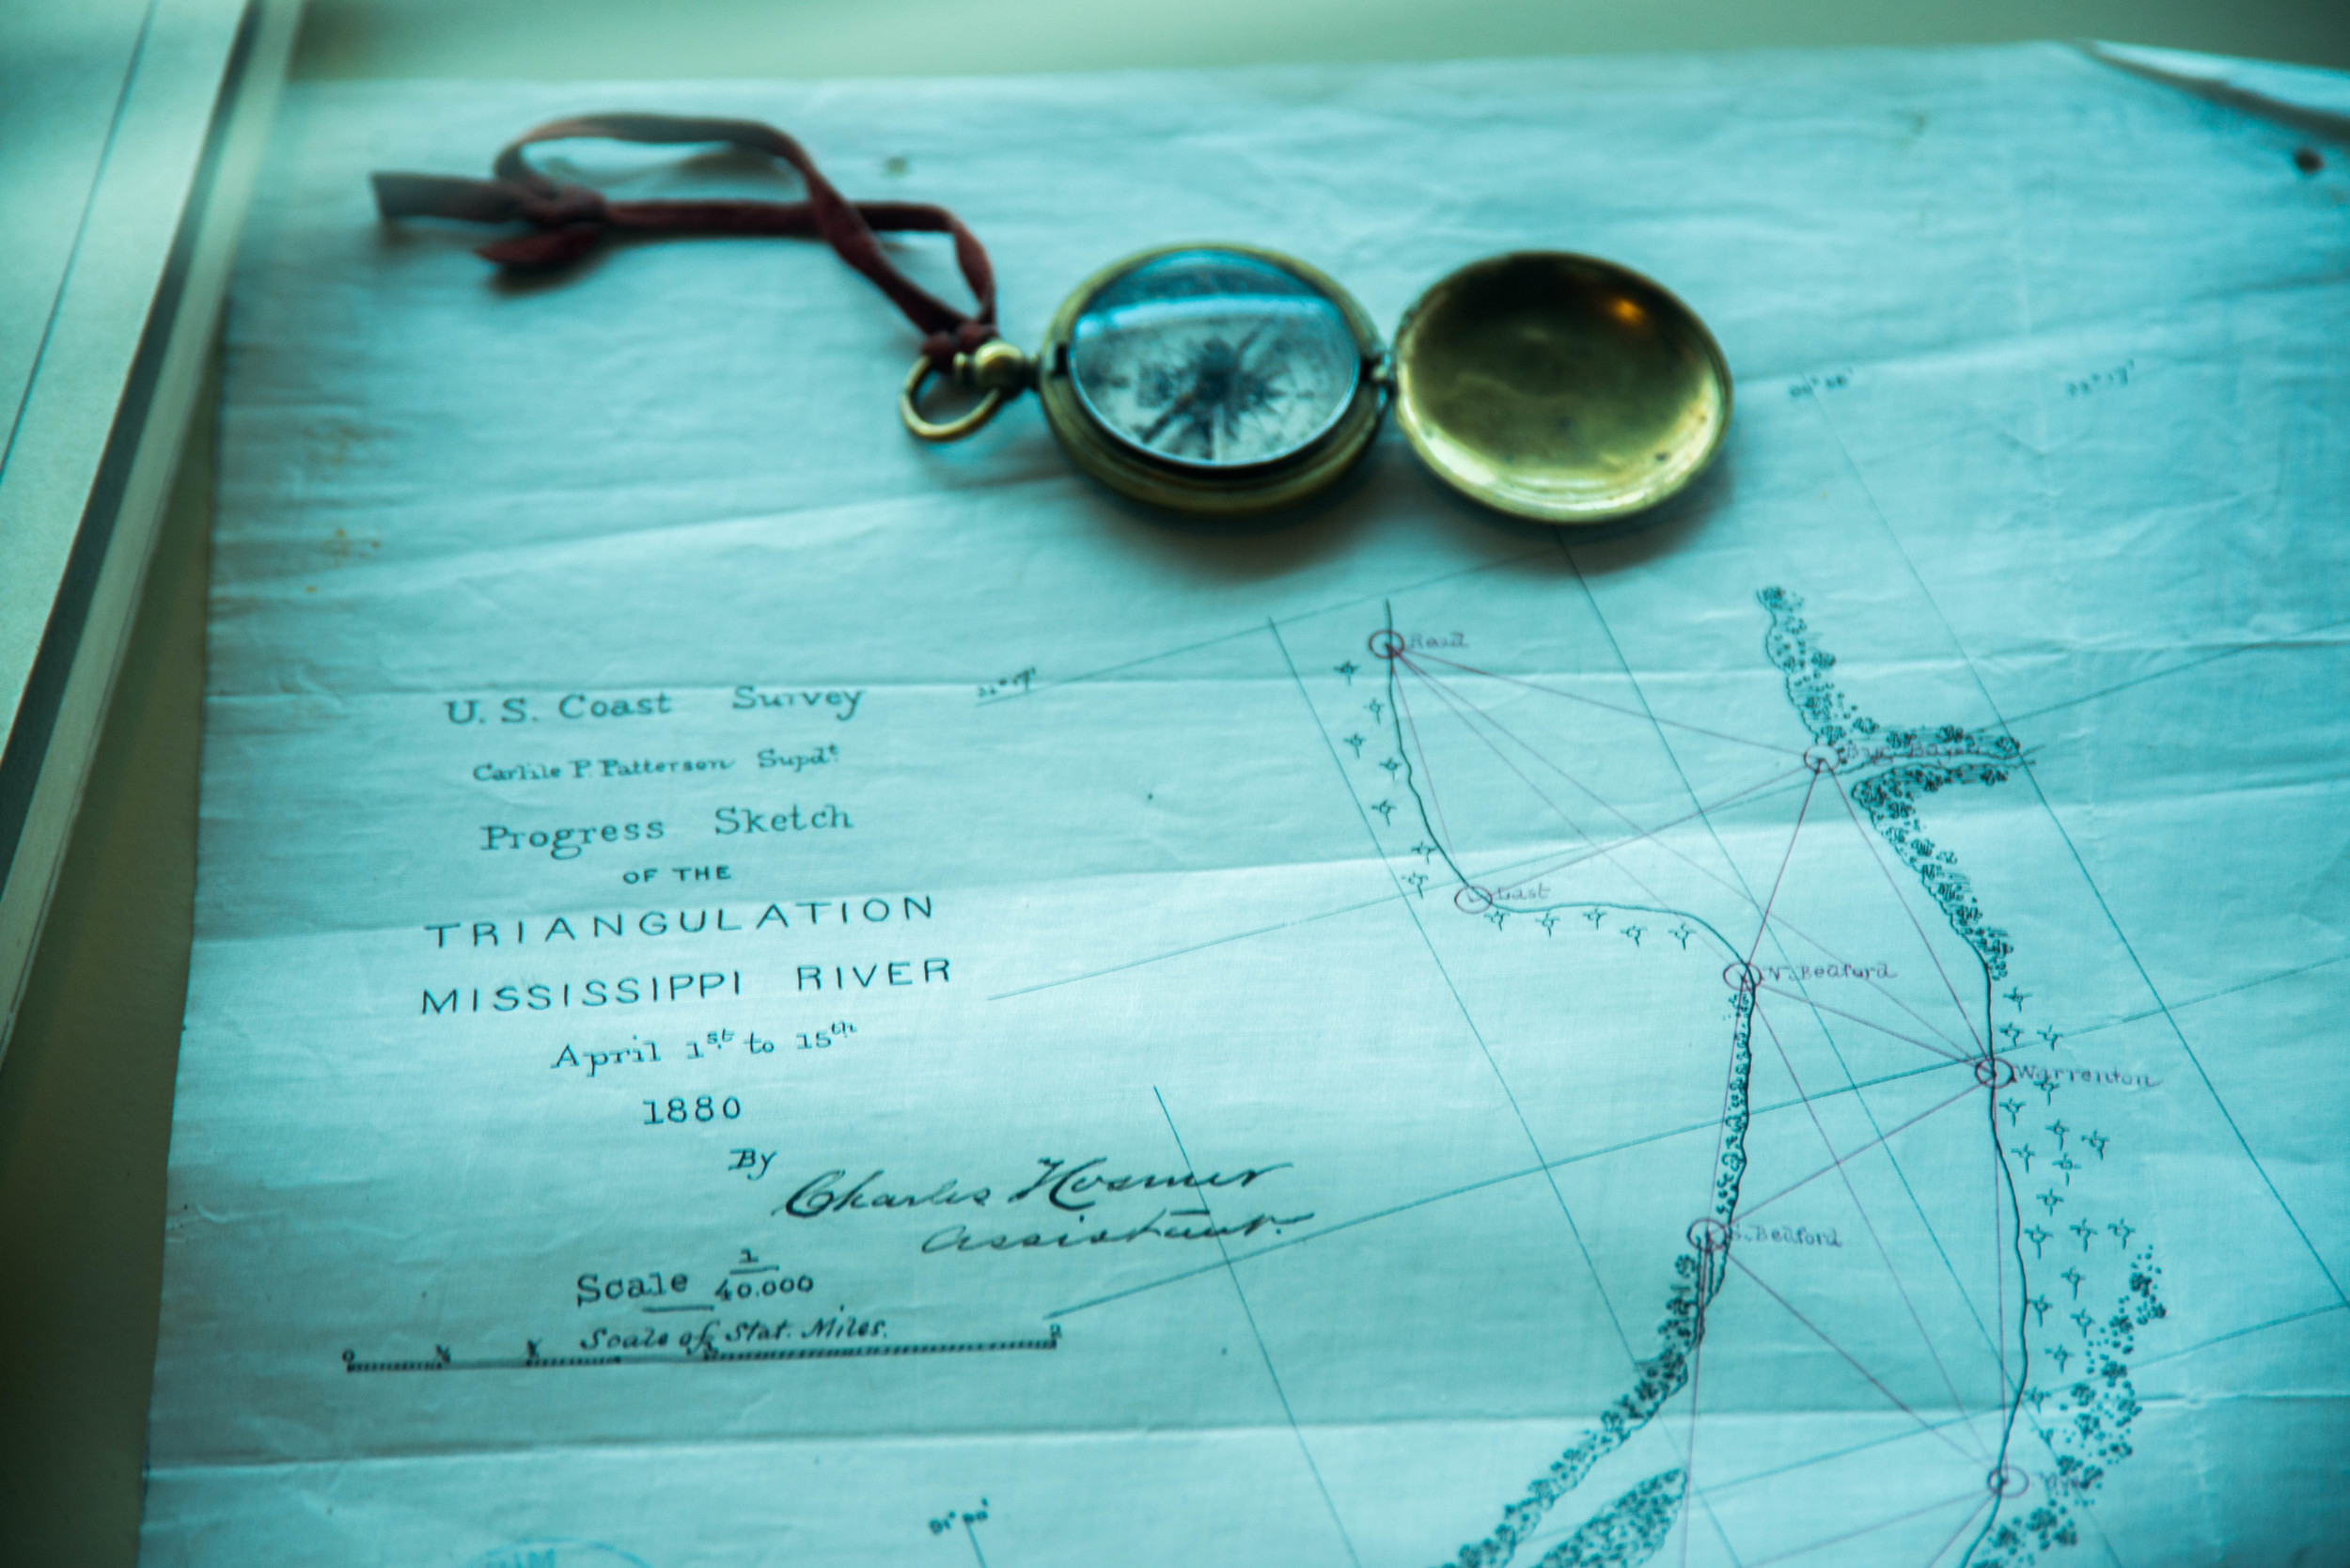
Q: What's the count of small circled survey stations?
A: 7